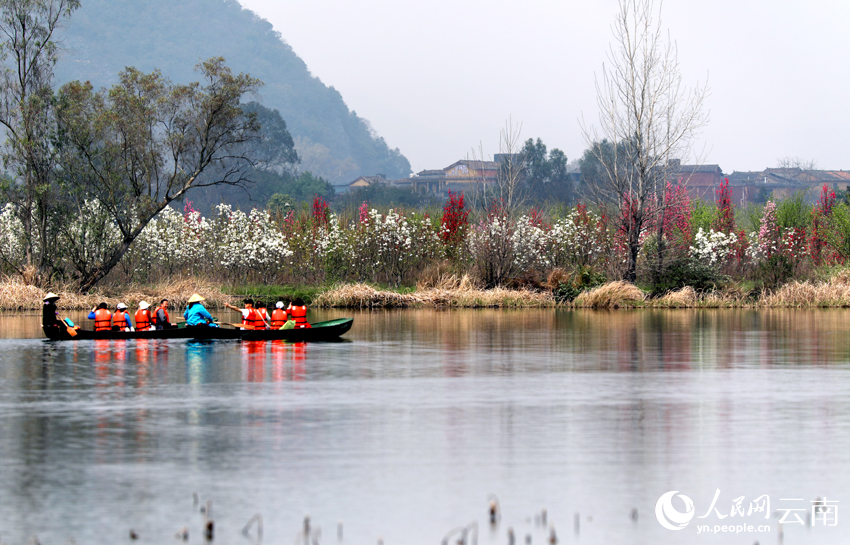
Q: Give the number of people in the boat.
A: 10